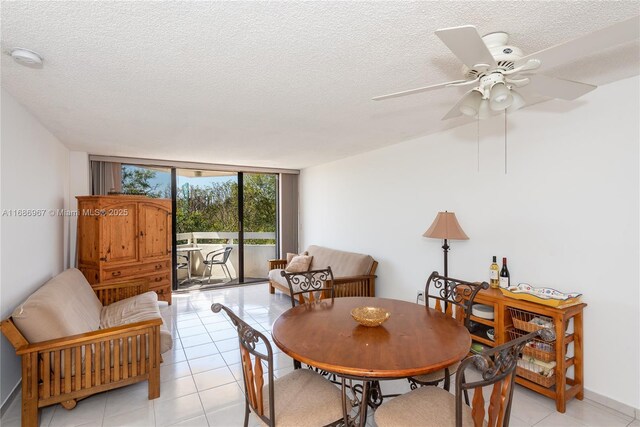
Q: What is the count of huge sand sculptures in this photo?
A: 0